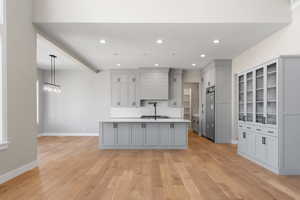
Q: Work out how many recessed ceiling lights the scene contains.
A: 7